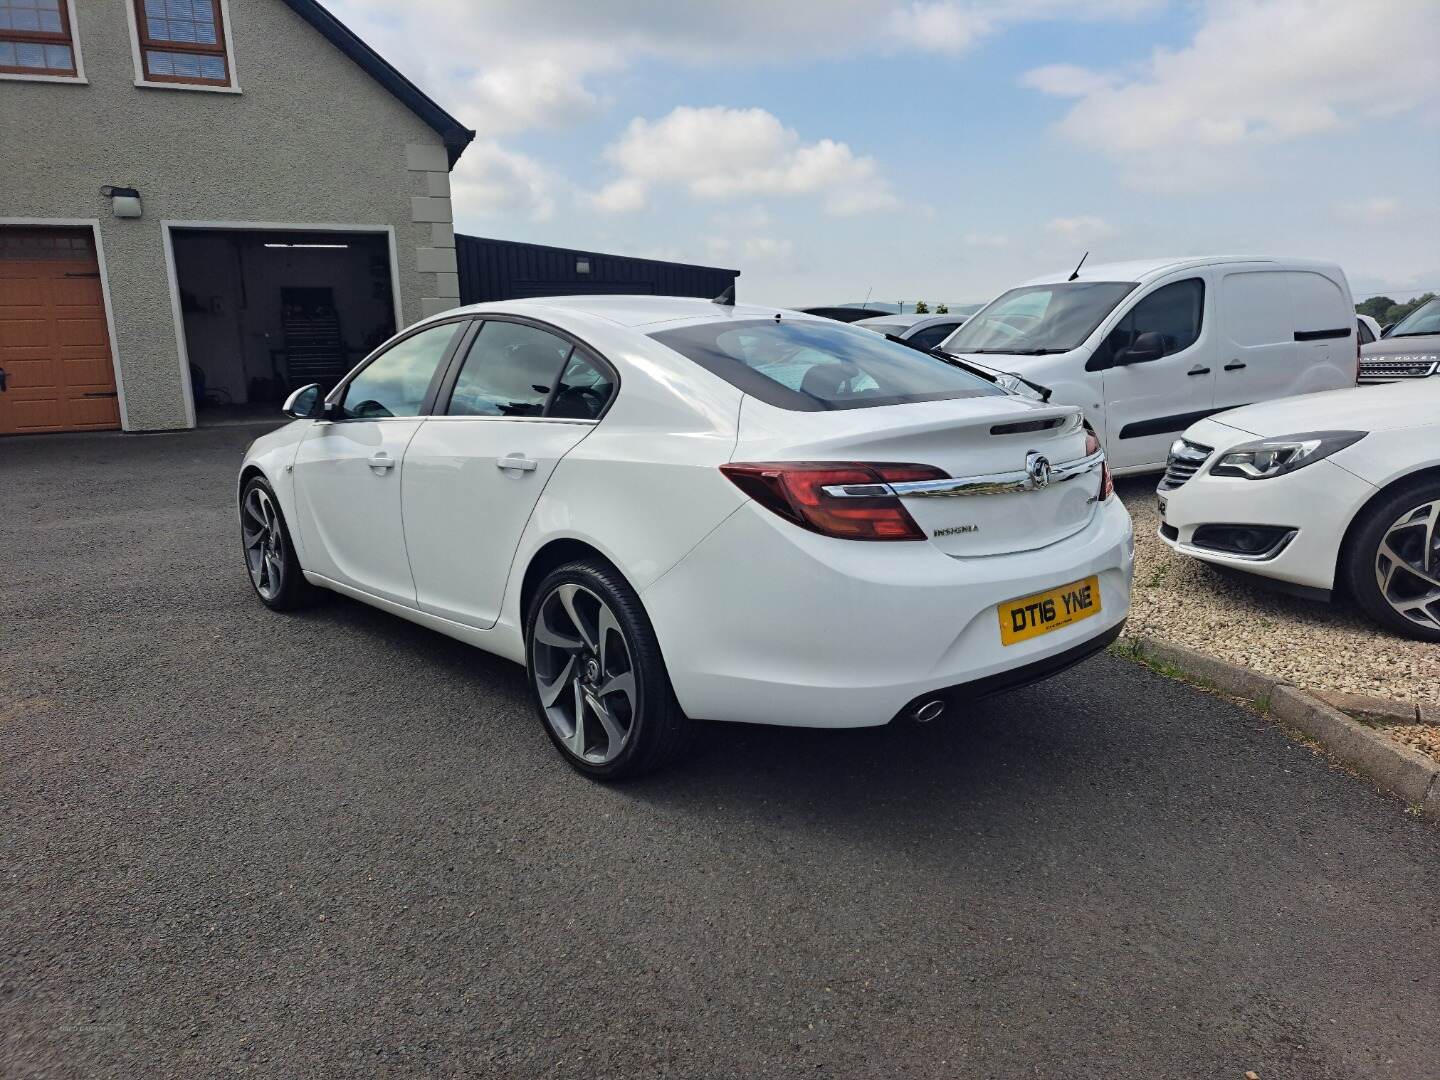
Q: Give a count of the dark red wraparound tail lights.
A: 2